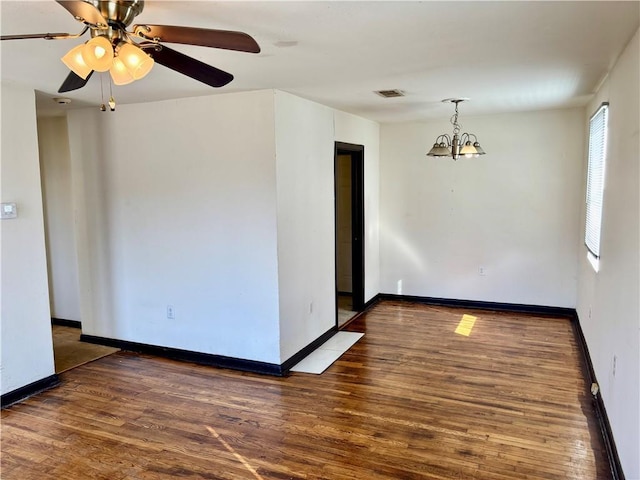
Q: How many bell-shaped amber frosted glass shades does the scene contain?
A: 4